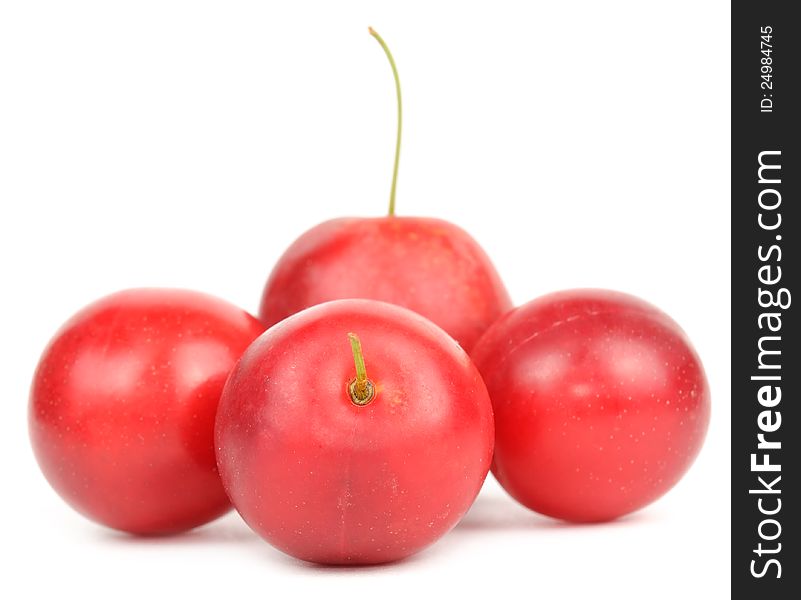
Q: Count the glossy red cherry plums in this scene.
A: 4